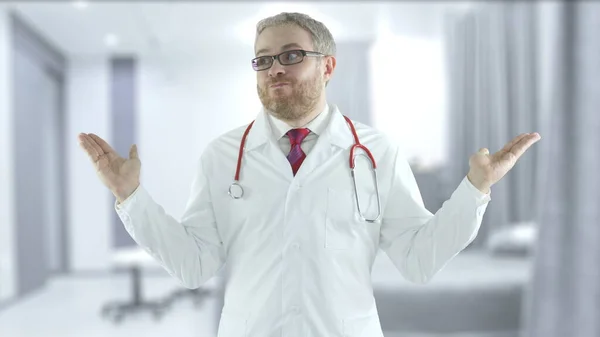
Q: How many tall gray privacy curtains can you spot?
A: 2